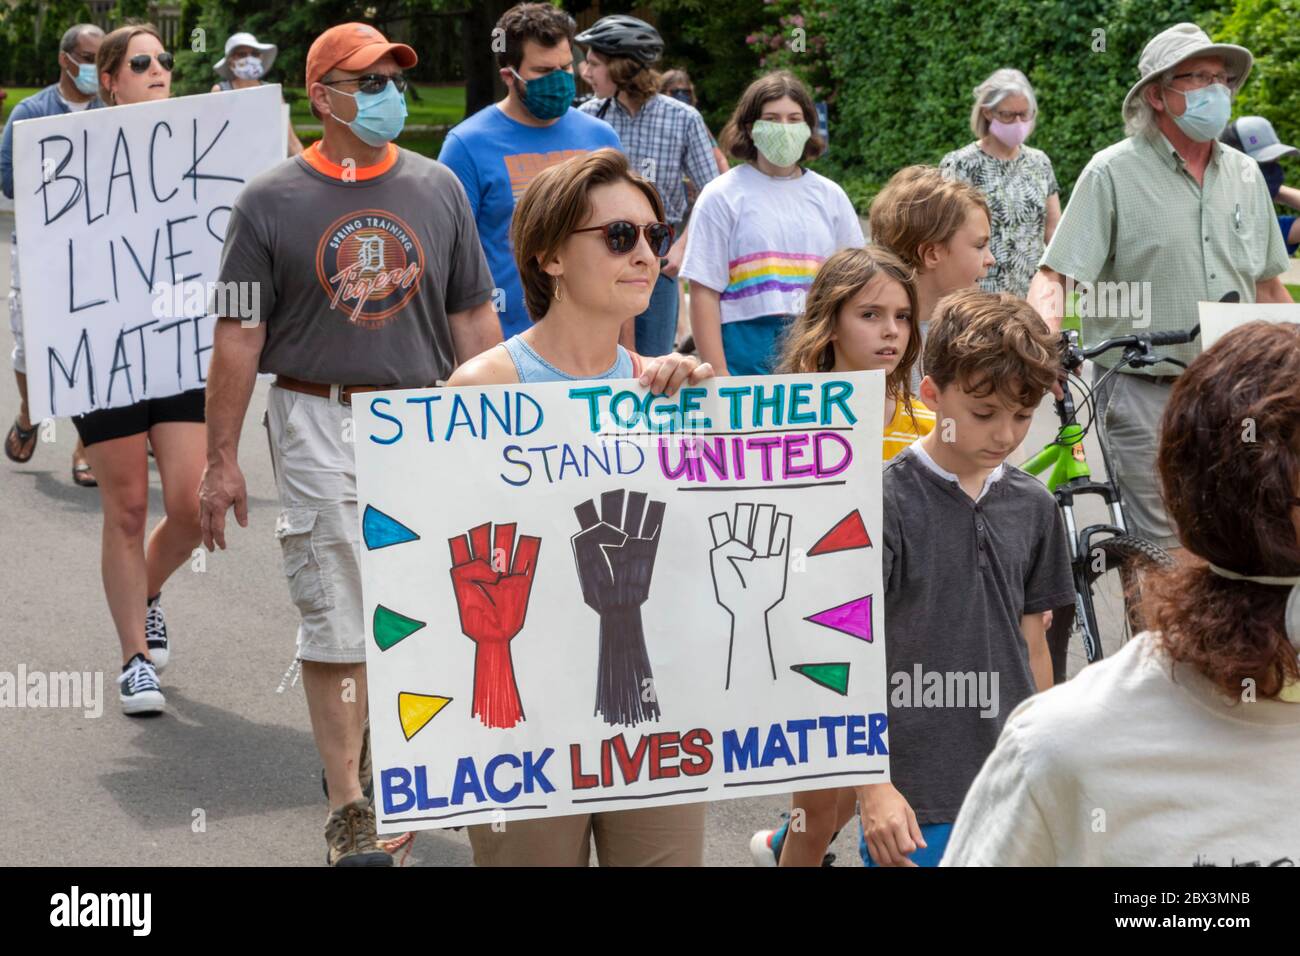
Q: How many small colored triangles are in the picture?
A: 6